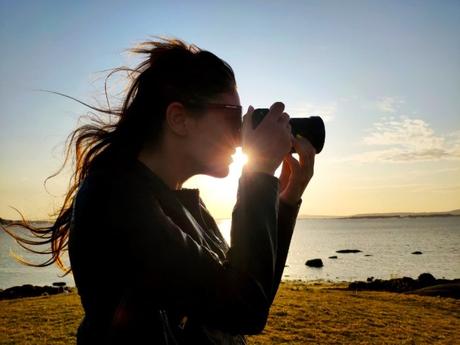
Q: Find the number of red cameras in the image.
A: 0